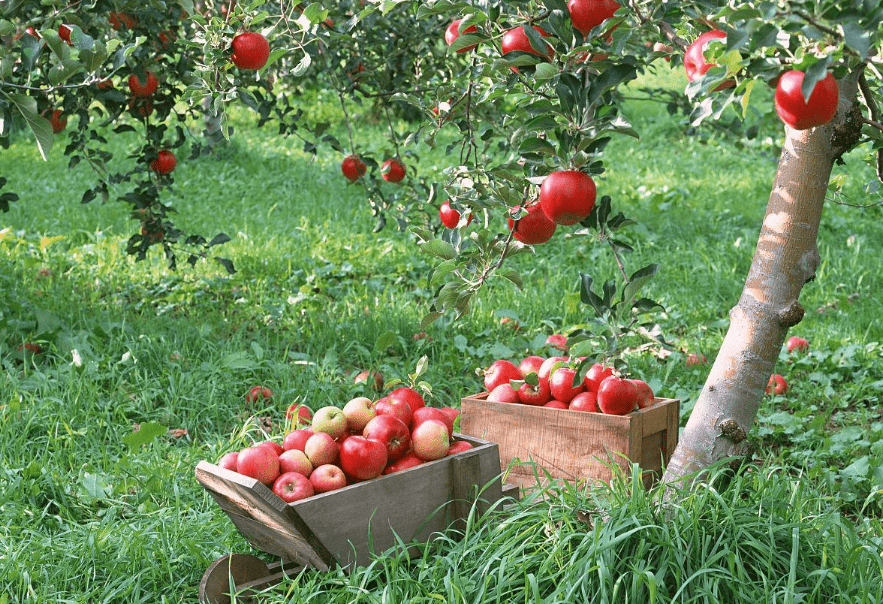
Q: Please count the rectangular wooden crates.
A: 1